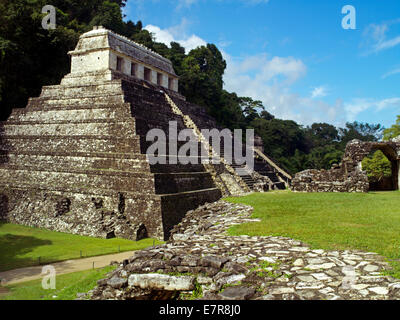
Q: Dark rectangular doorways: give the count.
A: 5